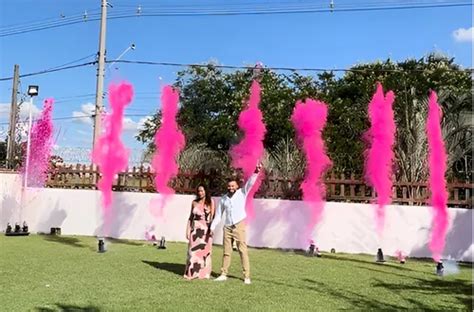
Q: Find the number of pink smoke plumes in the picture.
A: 7